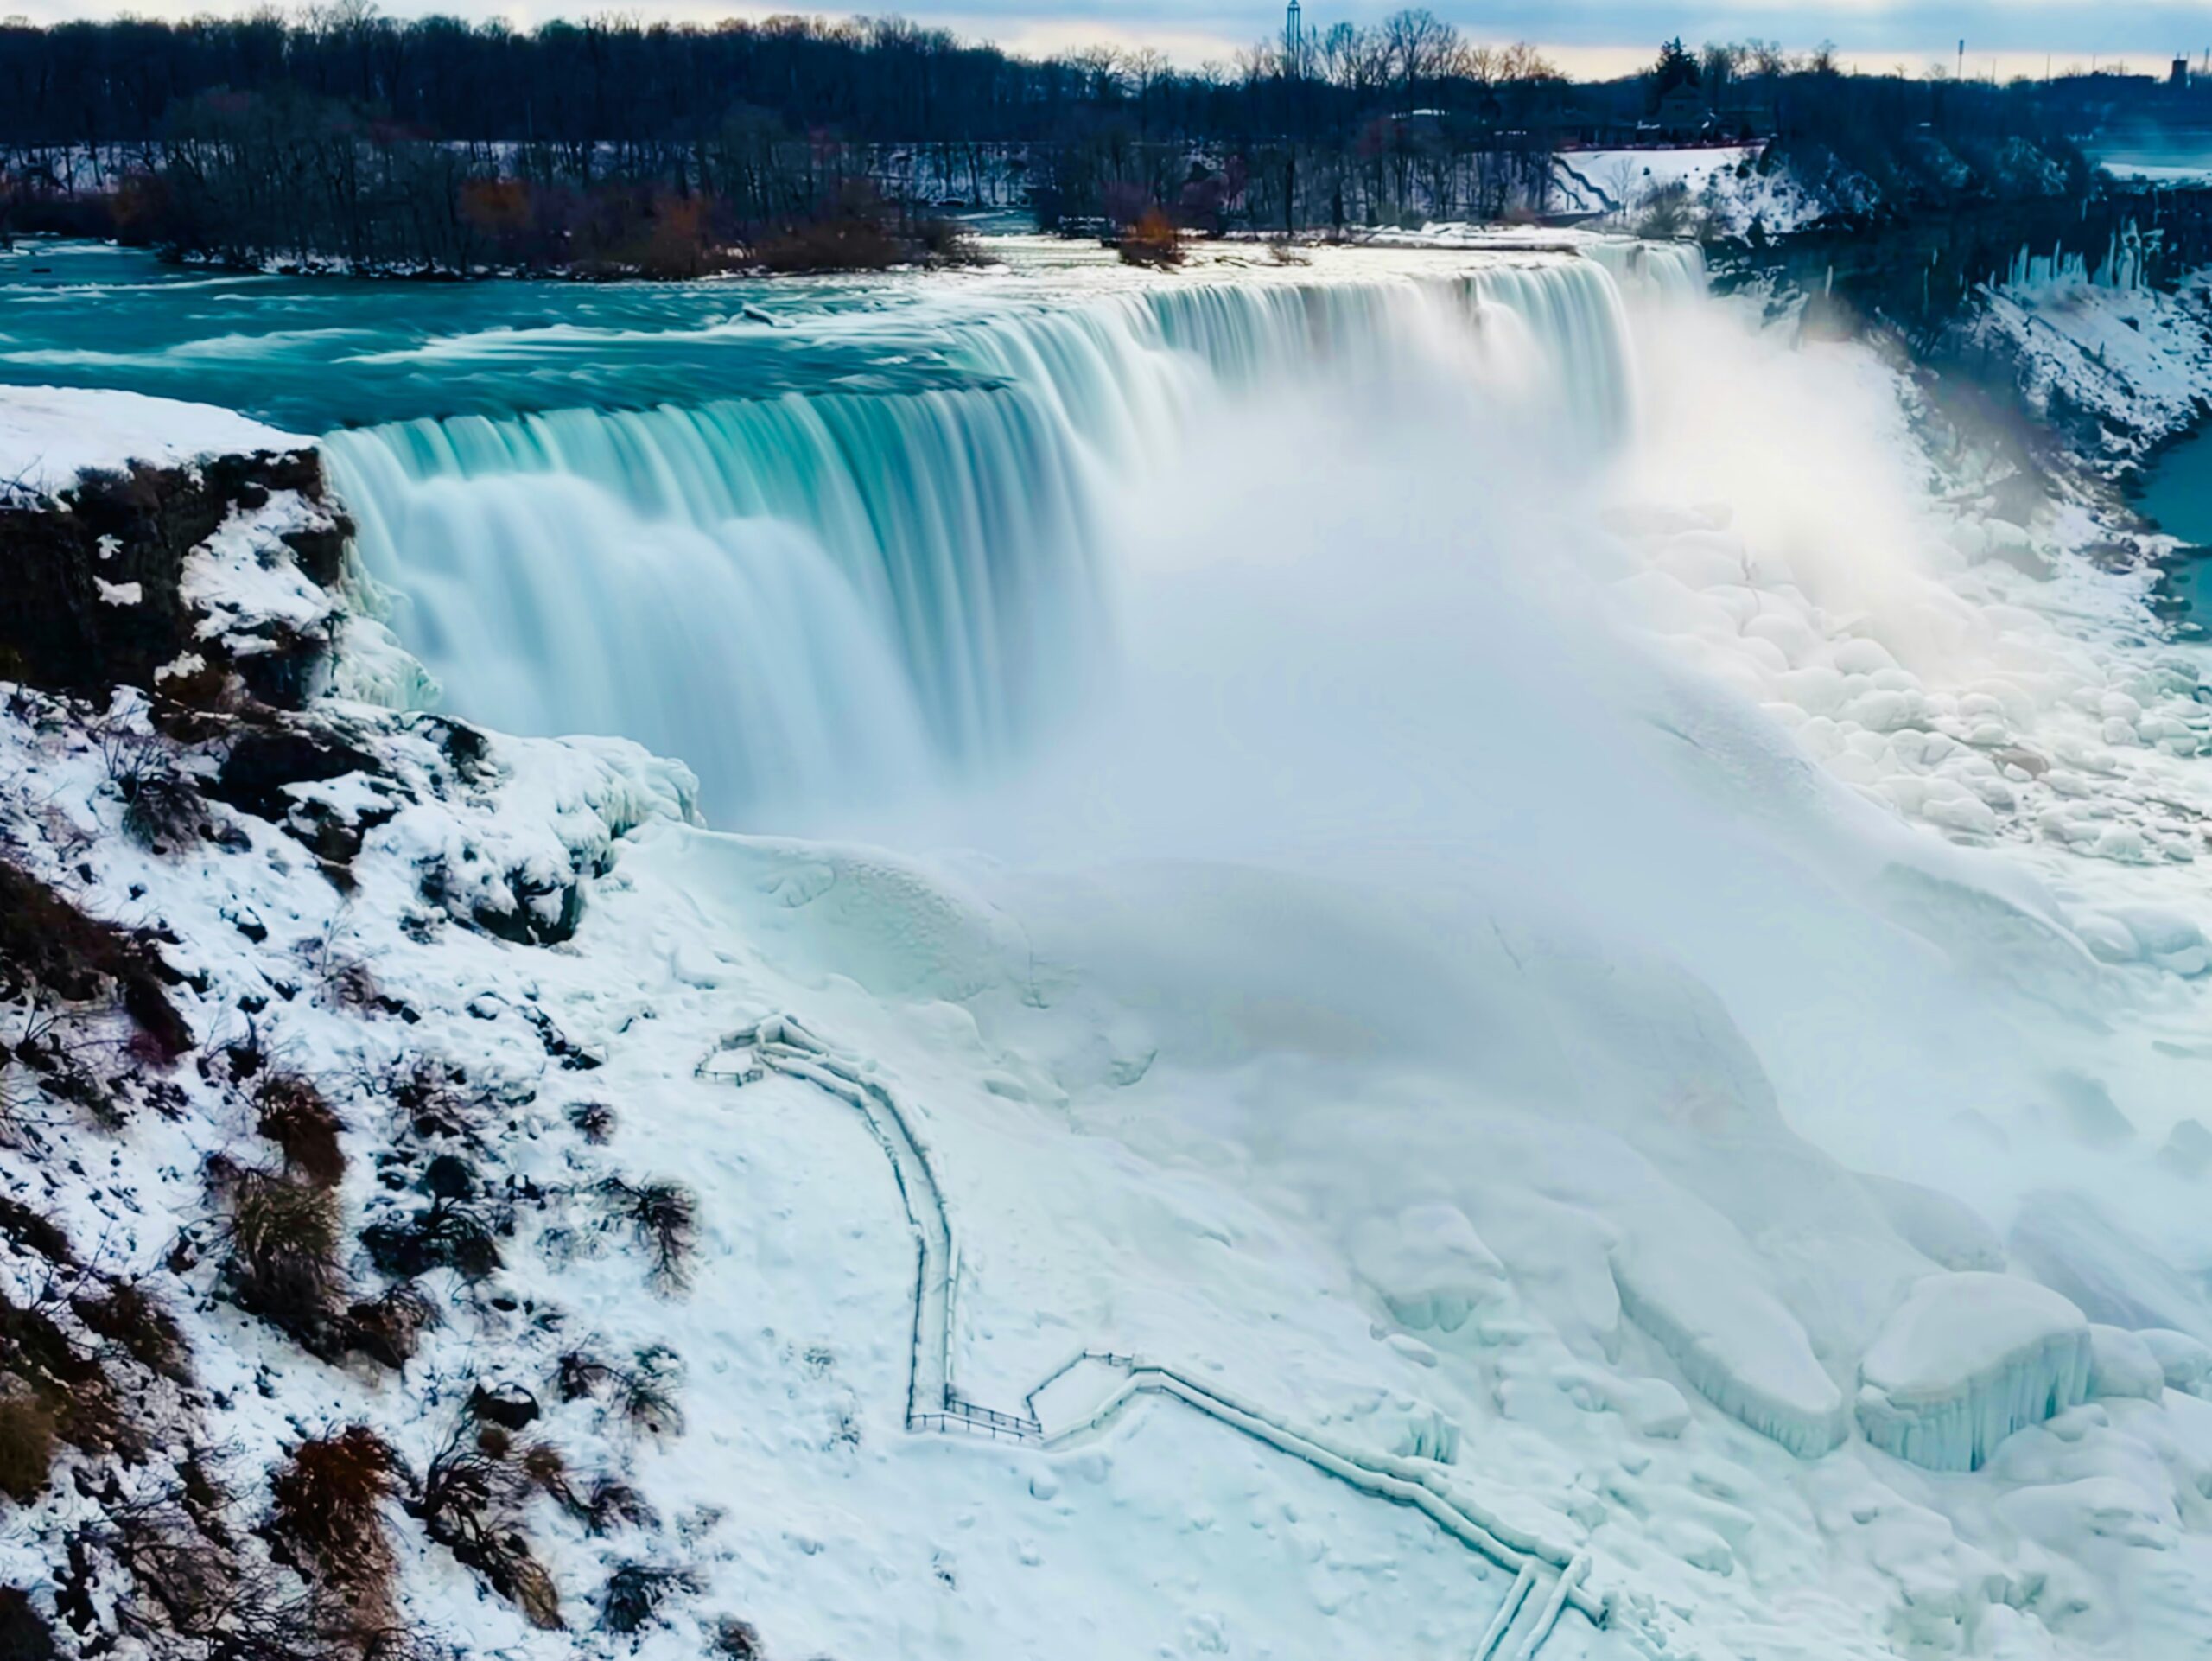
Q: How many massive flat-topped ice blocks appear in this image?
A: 2